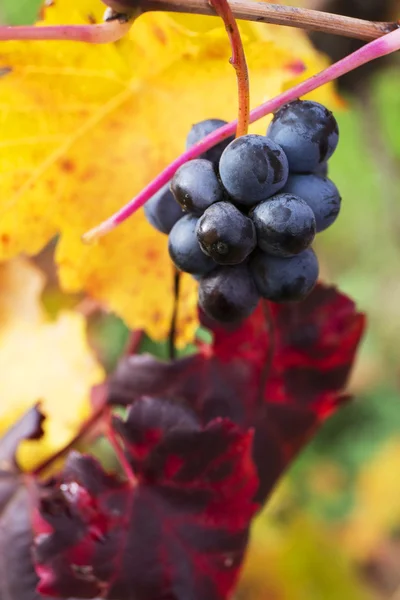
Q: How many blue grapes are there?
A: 11